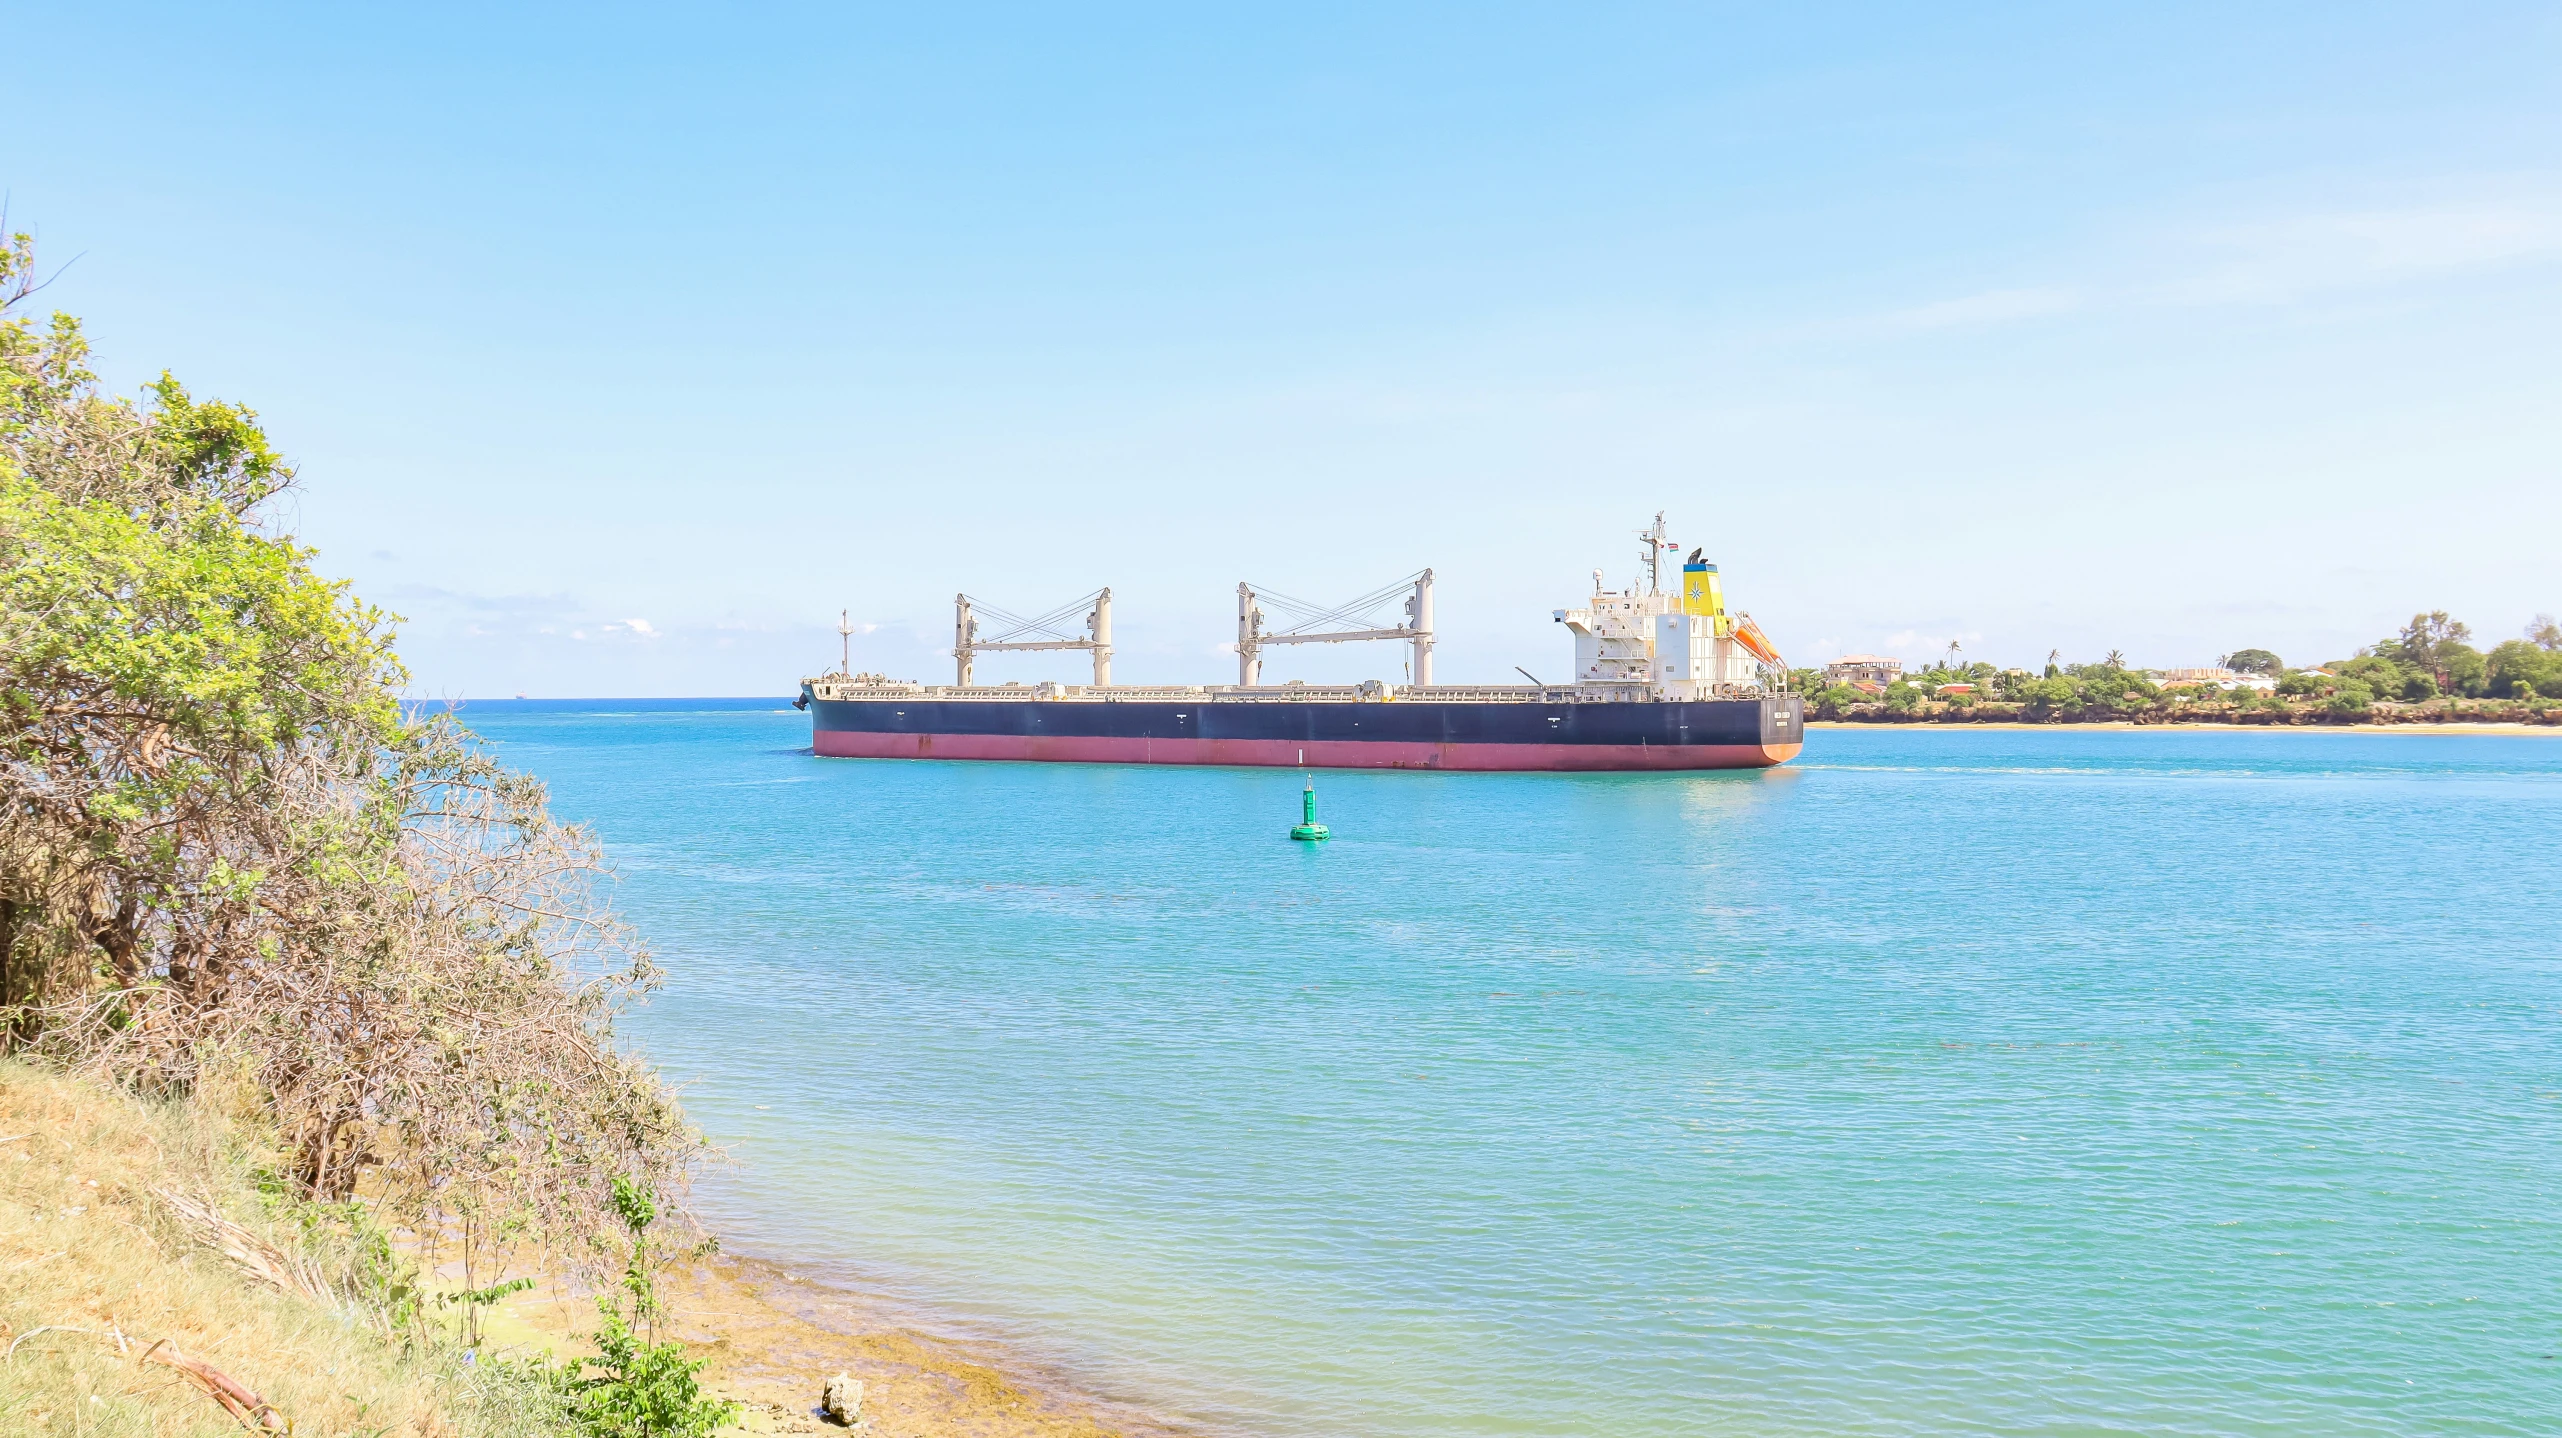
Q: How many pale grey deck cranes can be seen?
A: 4